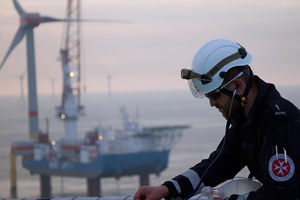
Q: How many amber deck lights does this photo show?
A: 4